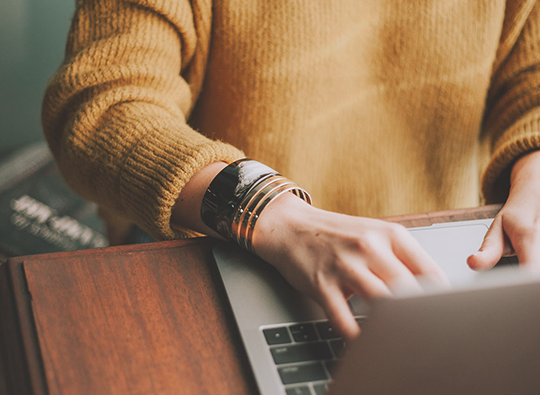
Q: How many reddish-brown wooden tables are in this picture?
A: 1